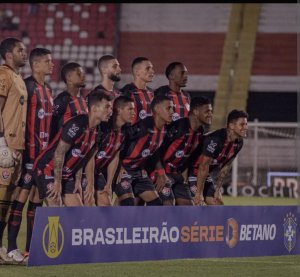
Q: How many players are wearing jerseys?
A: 11